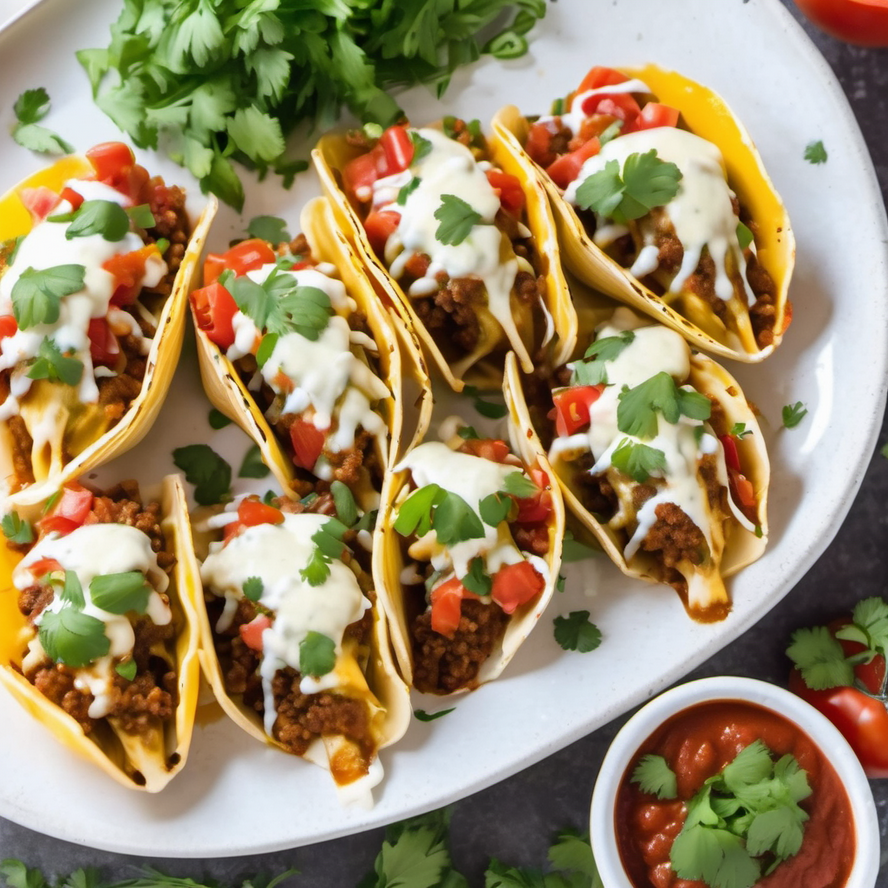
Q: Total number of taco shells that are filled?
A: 8